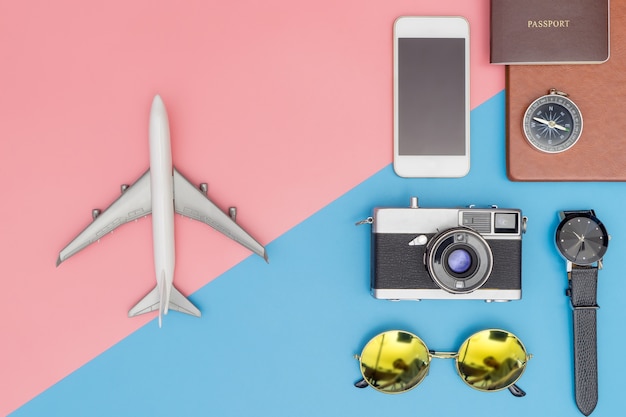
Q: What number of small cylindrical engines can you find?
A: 4